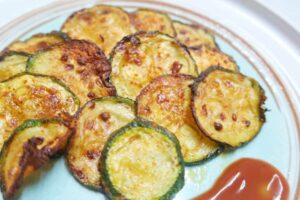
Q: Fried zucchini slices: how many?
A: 14